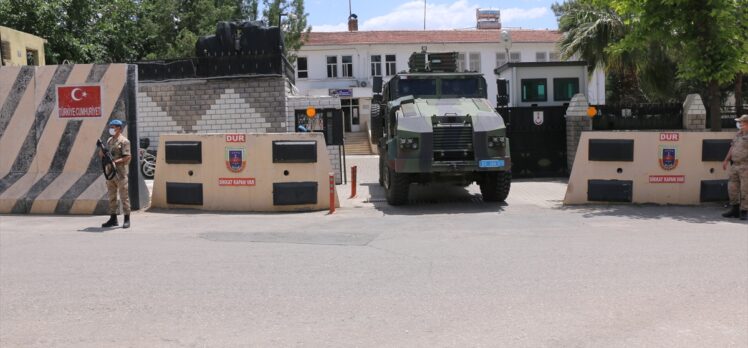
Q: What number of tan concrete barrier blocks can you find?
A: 2